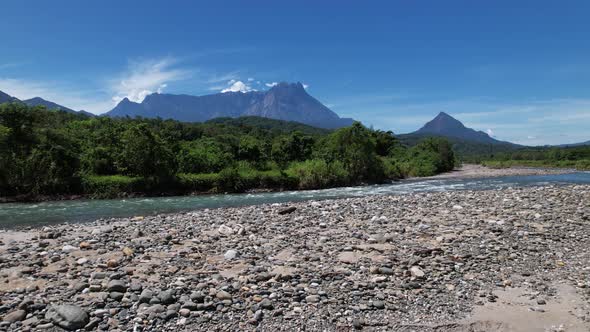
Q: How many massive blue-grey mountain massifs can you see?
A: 2